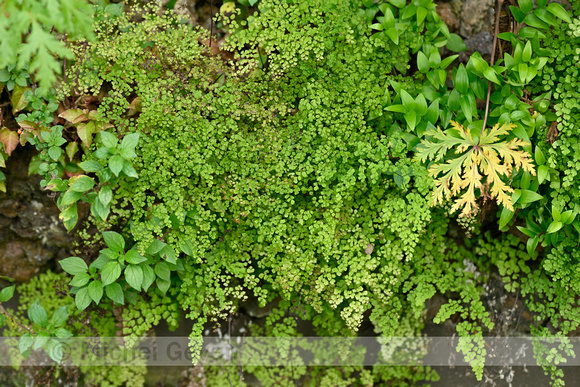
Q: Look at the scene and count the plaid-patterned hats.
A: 0